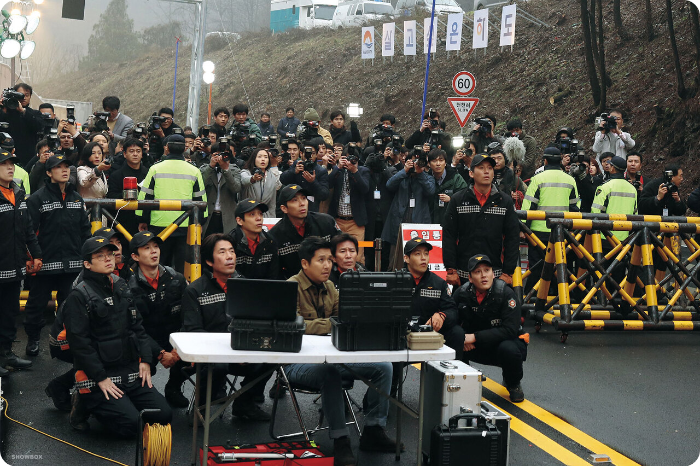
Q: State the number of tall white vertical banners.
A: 7